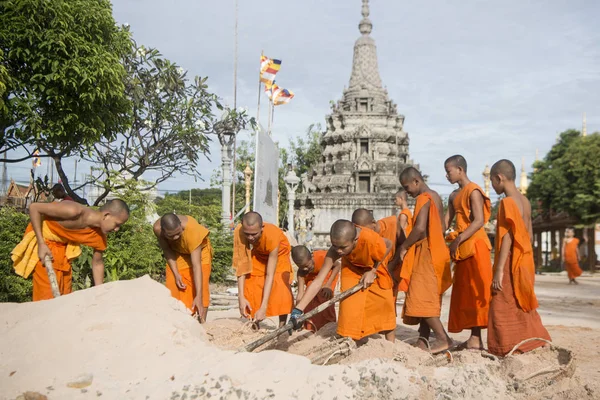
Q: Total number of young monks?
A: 11